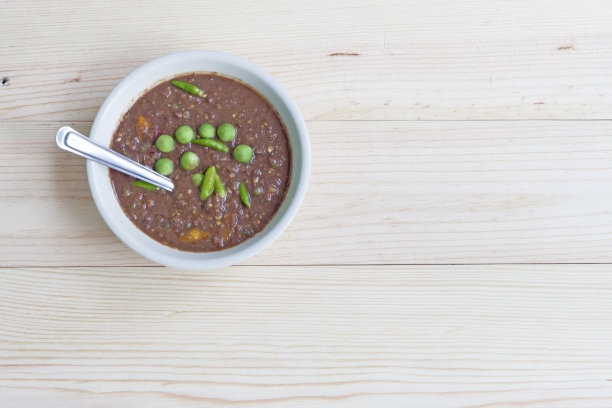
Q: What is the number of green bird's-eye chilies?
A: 6